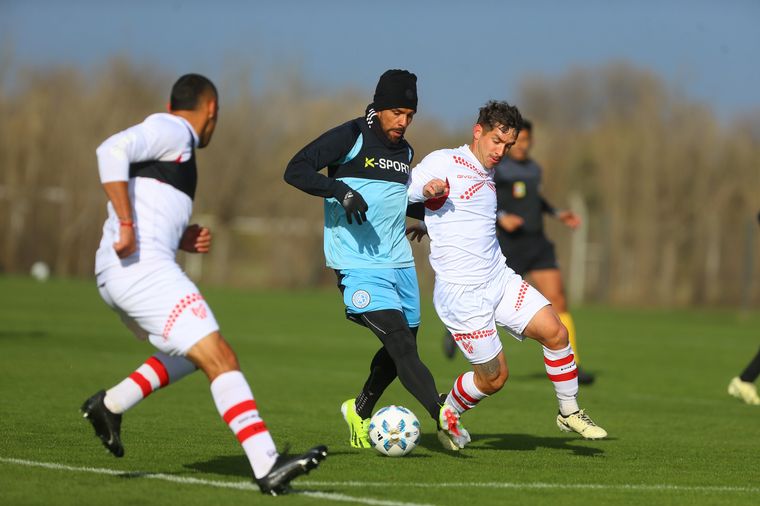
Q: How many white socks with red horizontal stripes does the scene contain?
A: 4